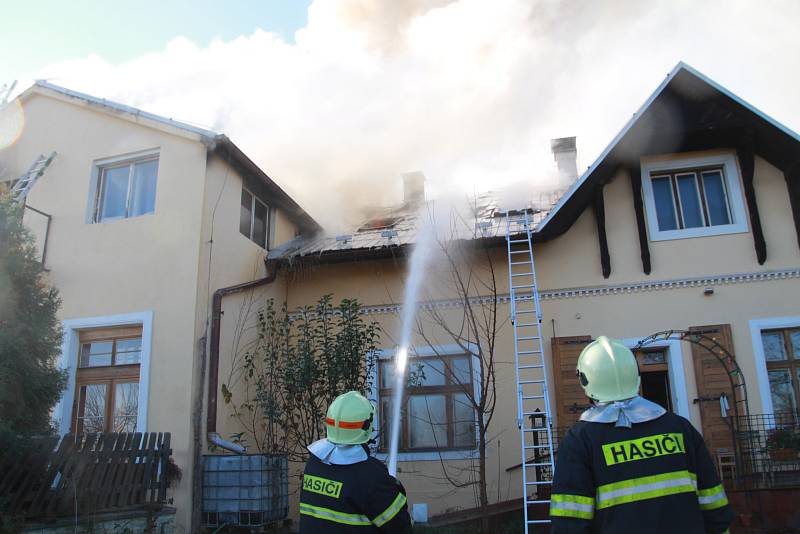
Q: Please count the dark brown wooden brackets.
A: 4